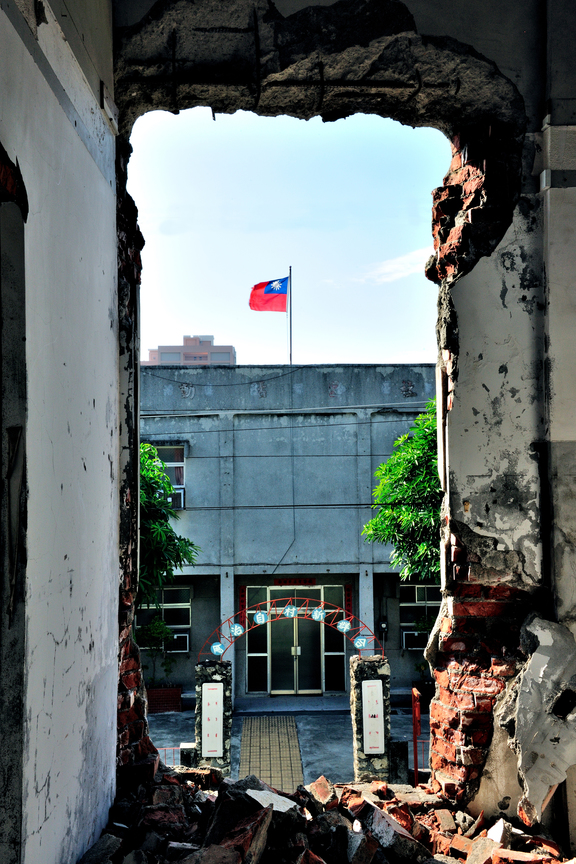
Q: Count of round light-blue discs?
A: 7